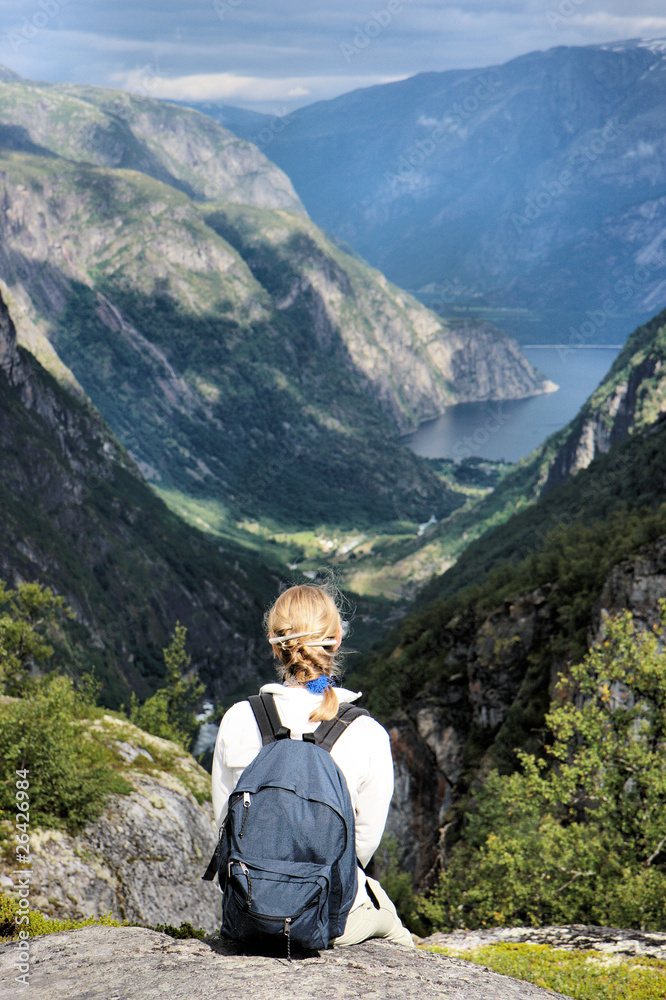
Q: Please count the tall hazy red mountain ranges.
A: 0